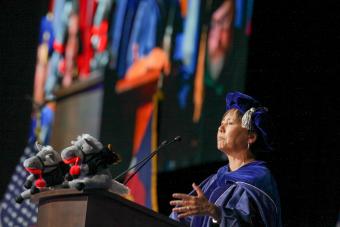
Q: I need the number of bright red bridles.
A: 2